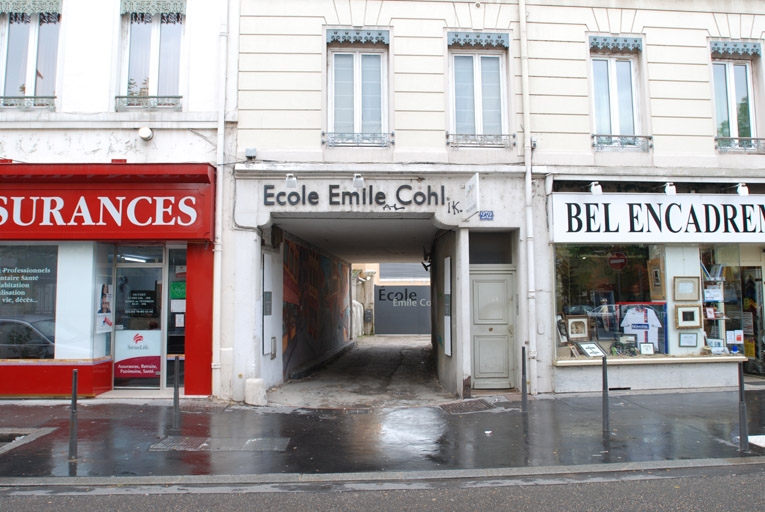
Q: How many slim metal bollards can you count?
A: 5